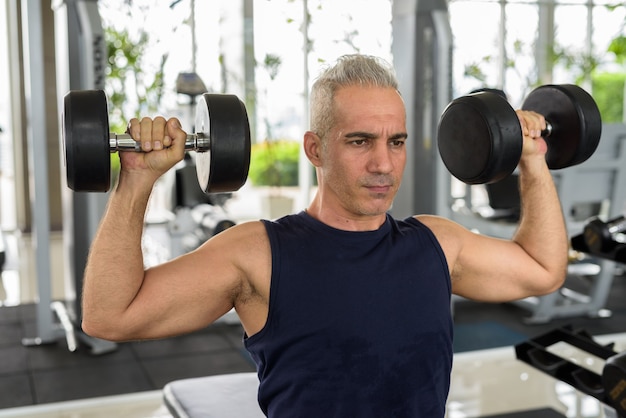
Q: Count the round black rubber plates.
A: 4